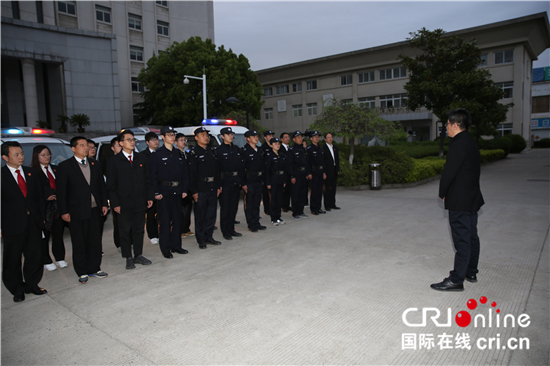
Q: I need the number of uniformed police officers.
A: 8